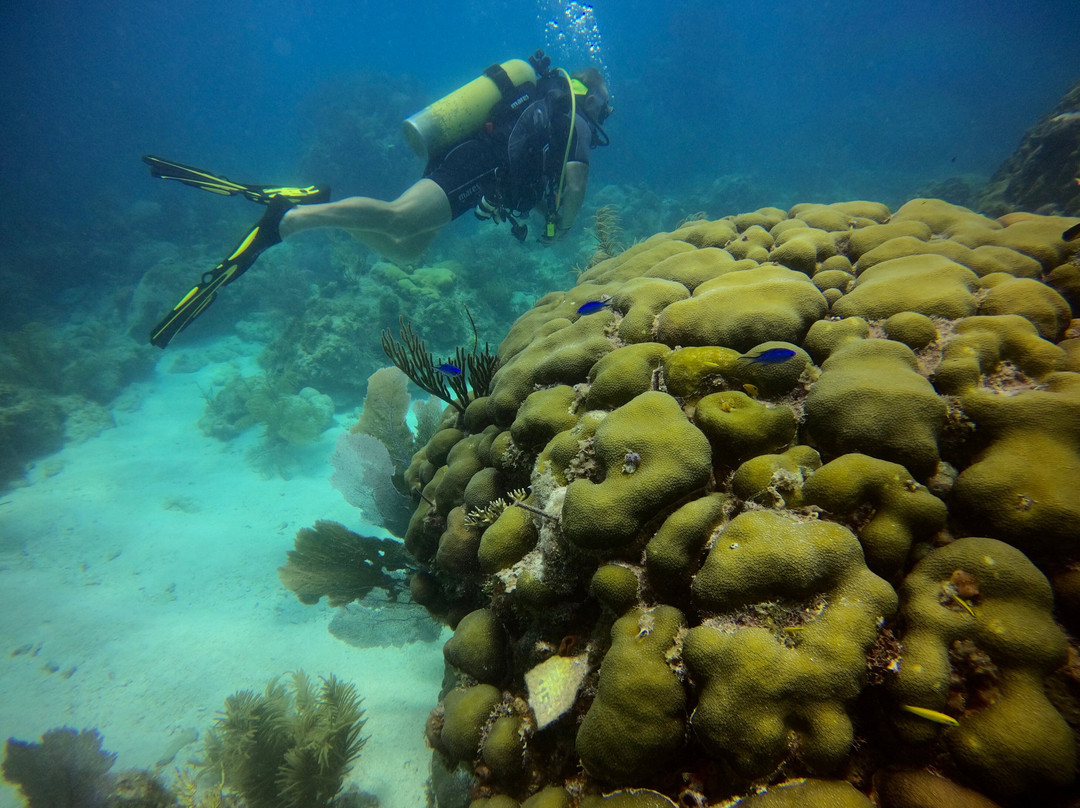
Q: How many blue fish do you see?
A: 3